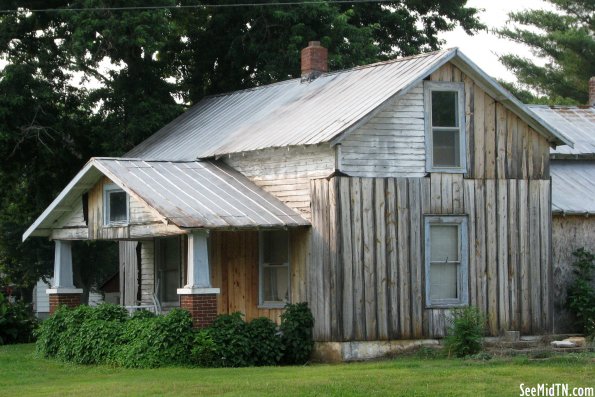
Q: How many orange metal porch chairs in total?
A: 0